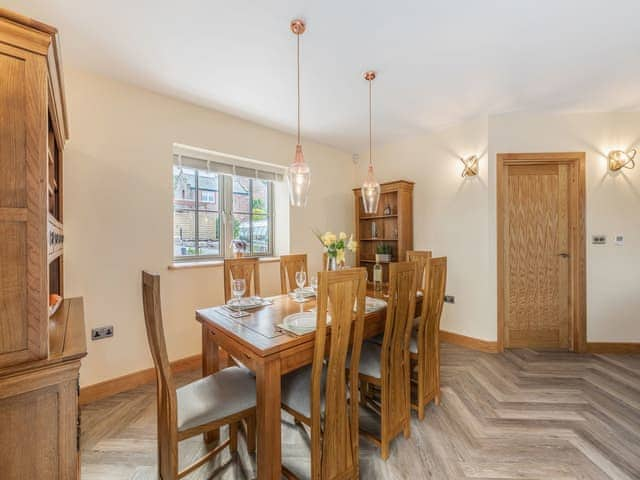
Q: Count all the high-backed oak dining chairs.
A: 8